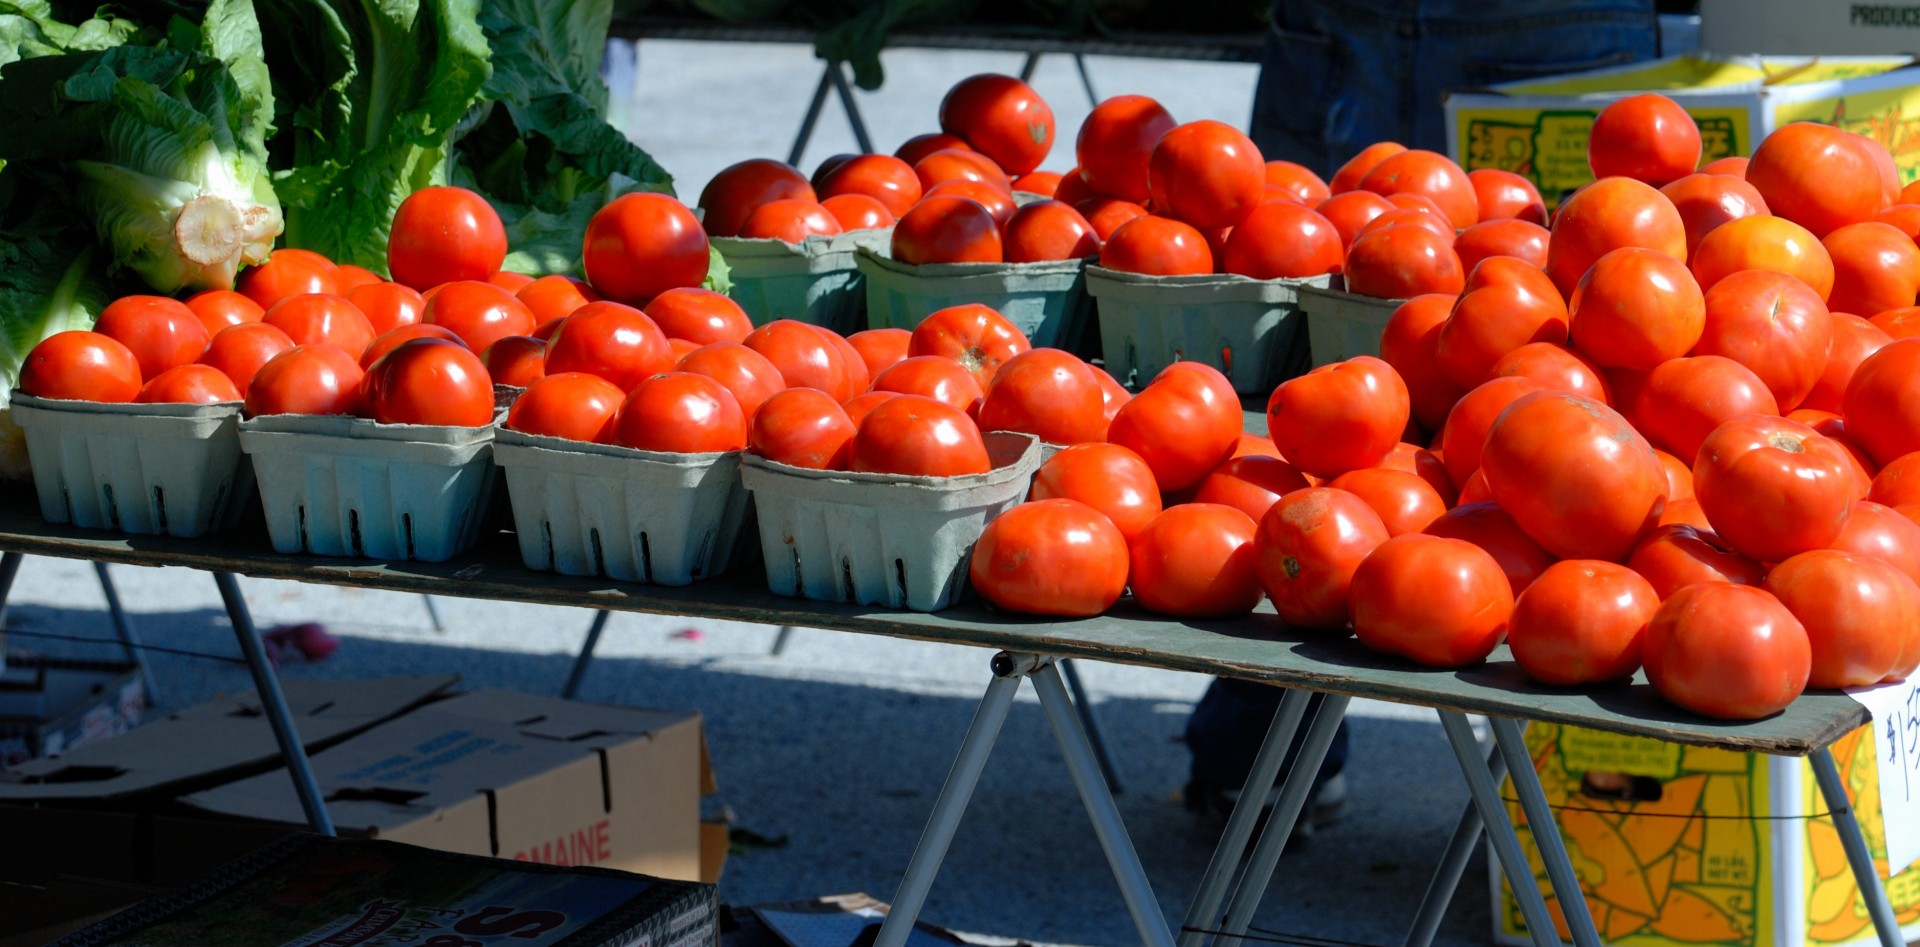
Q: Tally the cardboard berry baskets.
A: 8